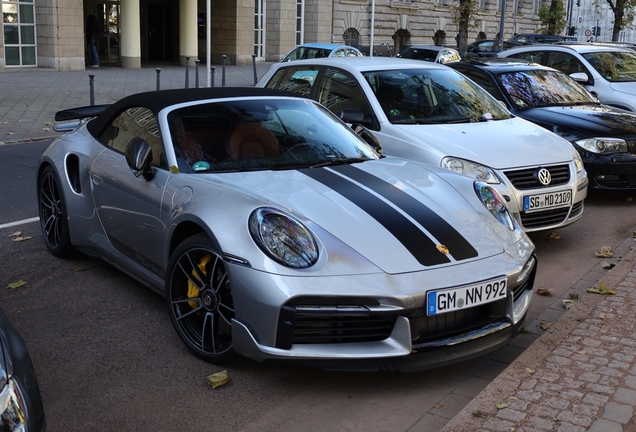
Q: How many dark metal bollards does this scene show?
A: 7